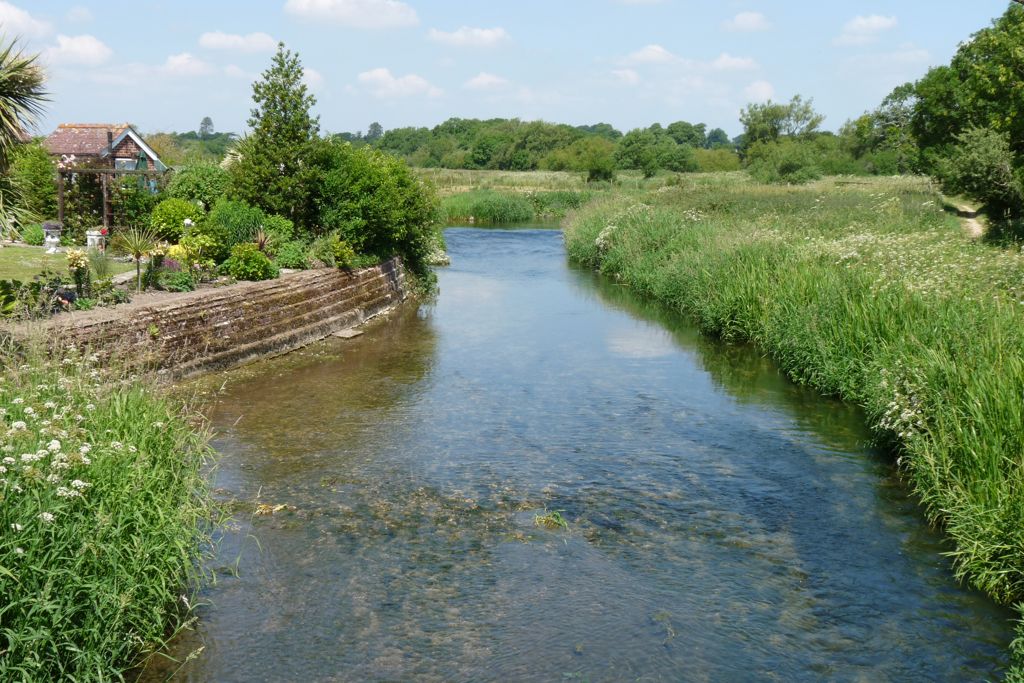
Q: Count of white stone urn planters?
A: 2